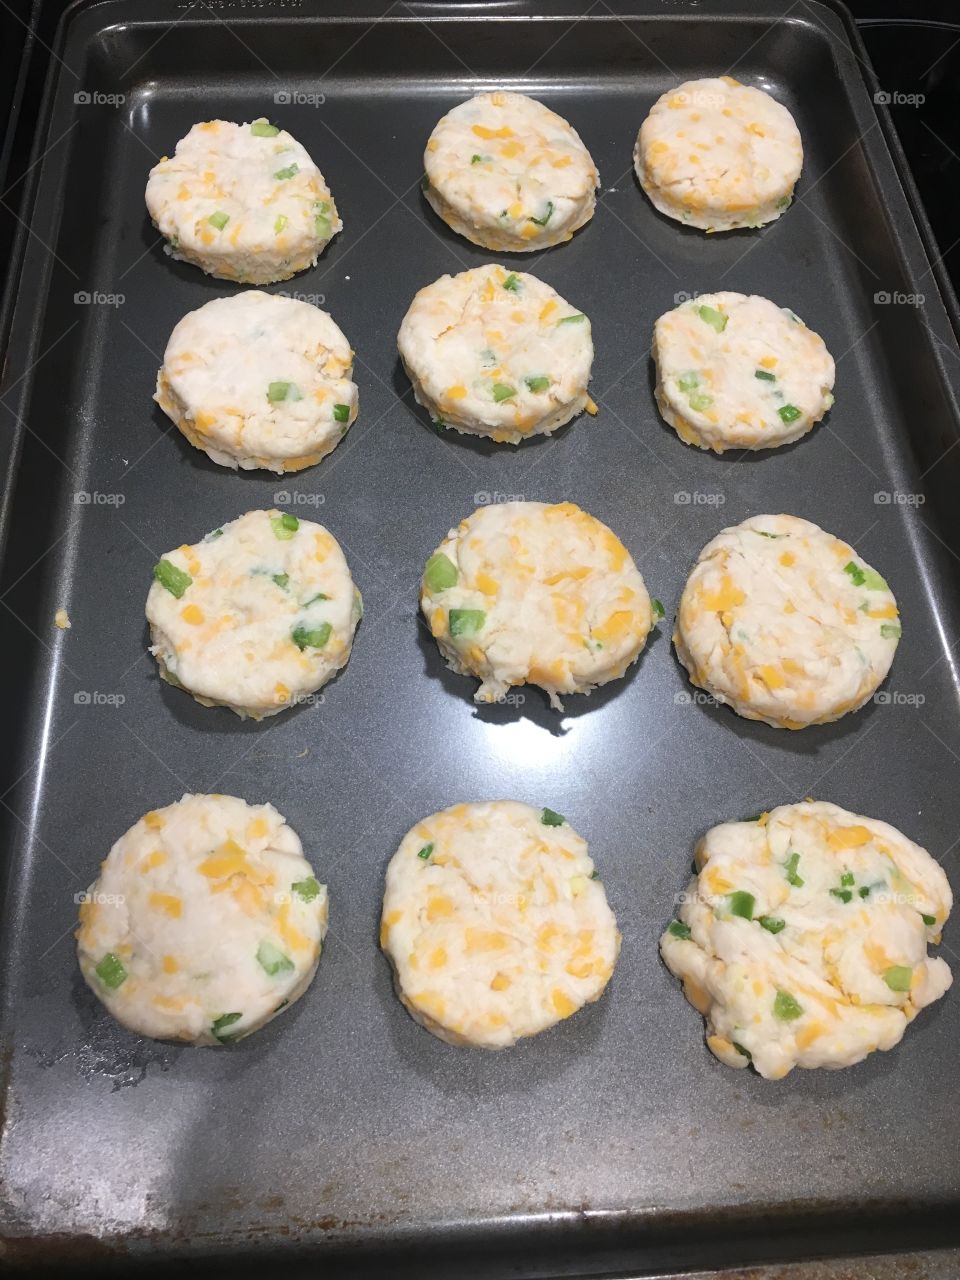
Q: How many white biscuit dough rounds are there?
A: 12